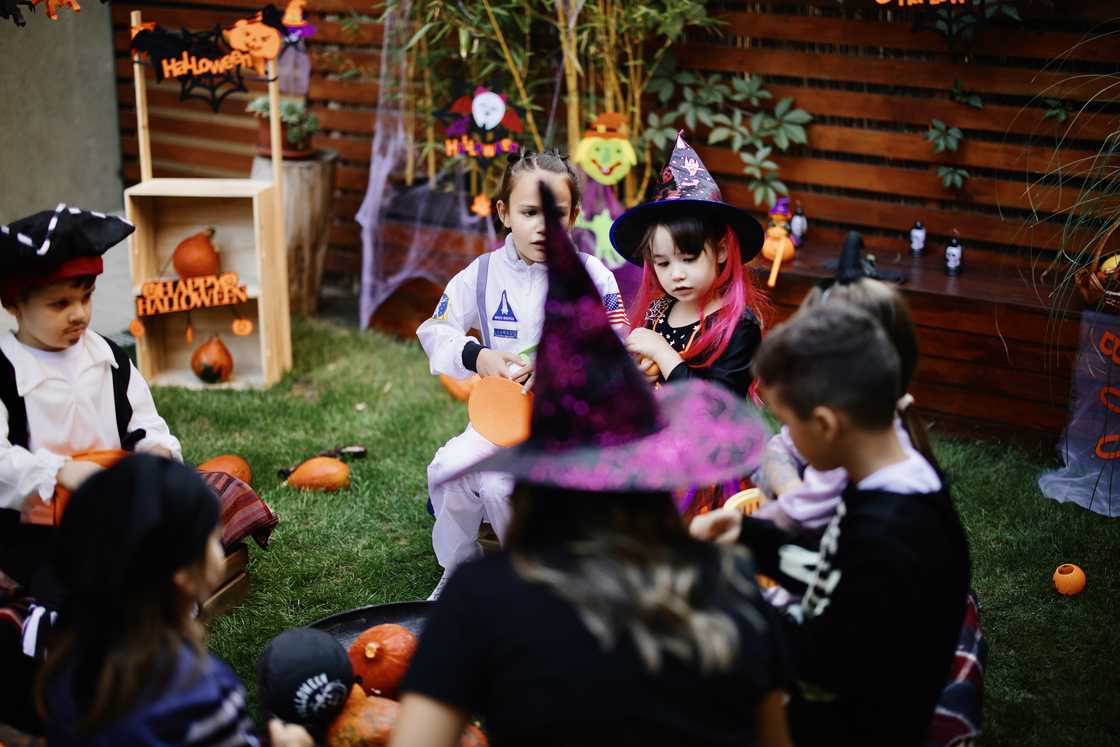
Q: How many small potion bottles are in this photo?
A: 3